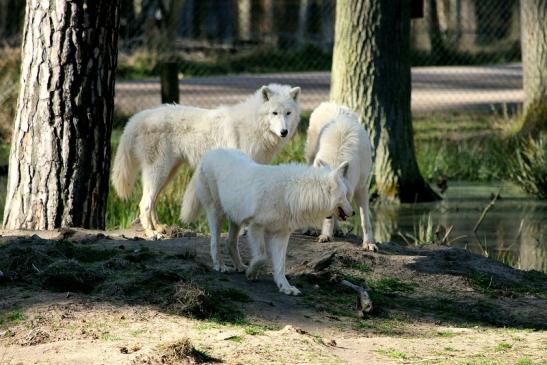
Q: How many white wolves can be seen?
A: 3